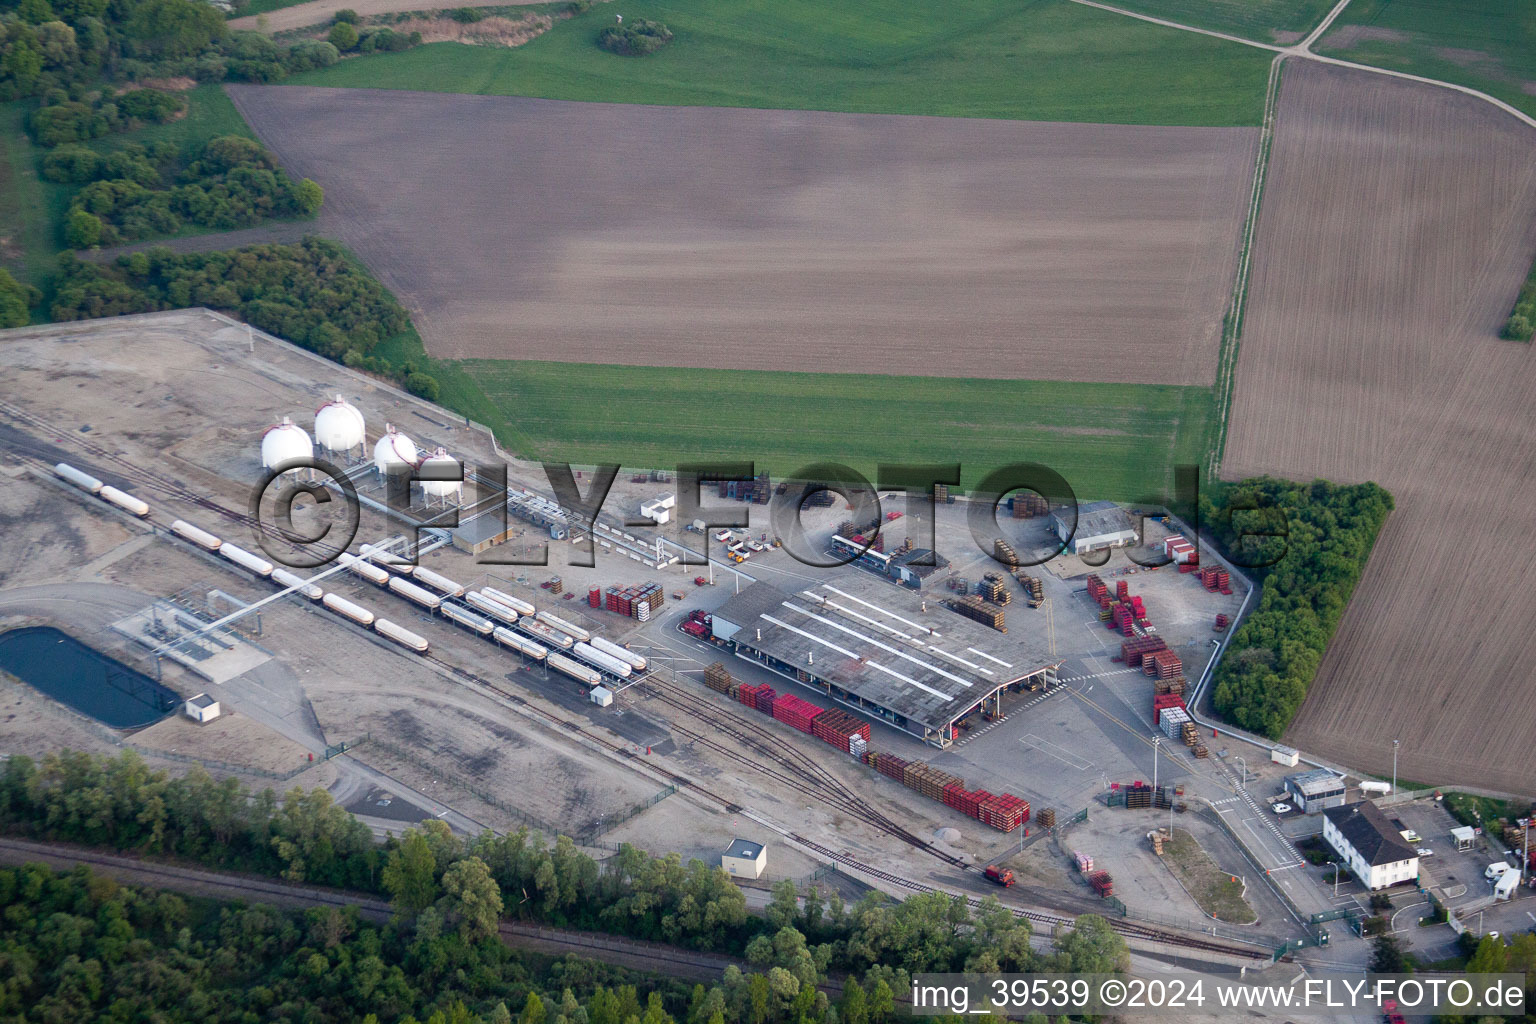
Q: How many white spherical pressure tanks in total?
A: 4